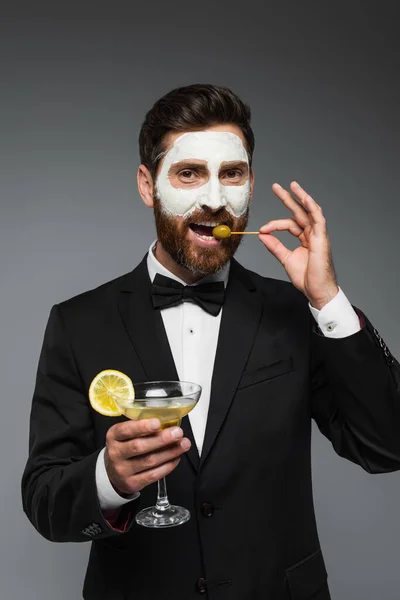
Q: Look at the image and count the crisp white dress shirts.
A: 1